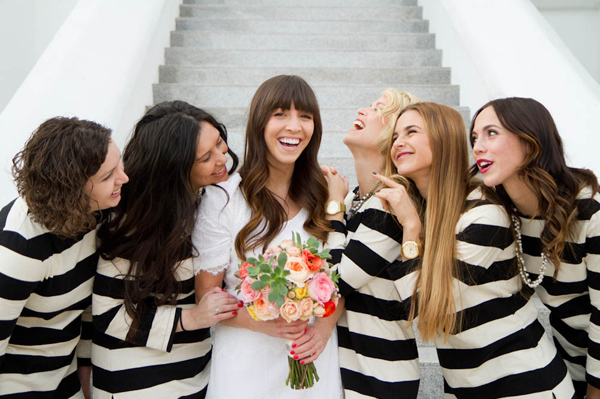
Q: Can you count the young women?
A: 6